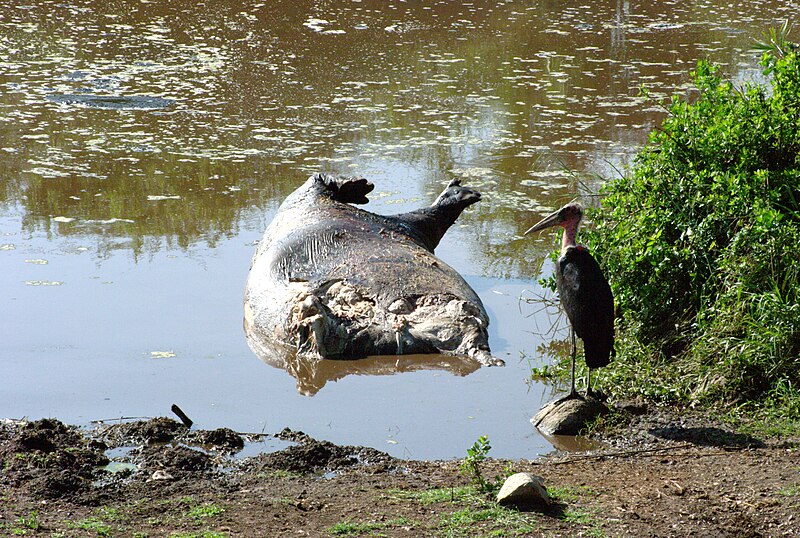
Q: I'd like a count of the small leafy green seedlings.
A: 1